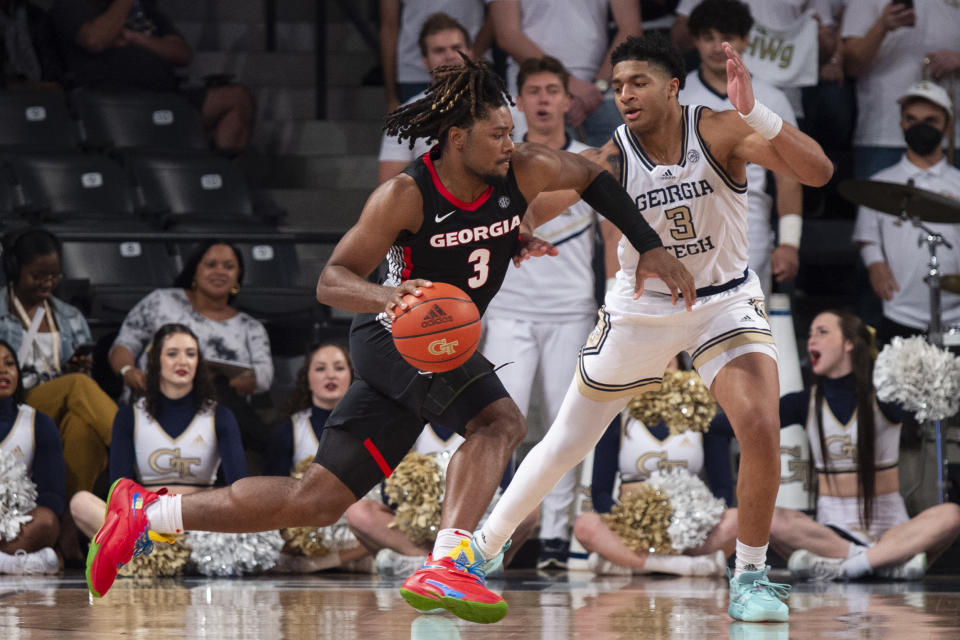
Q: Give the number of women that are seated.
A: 8